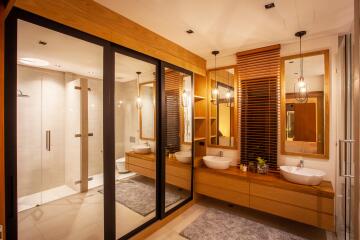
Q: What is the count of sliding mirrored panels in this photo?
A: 3